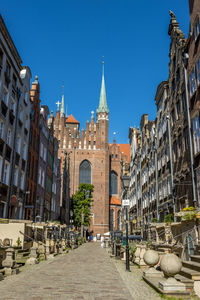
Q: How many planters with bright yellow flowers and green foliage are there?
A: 1